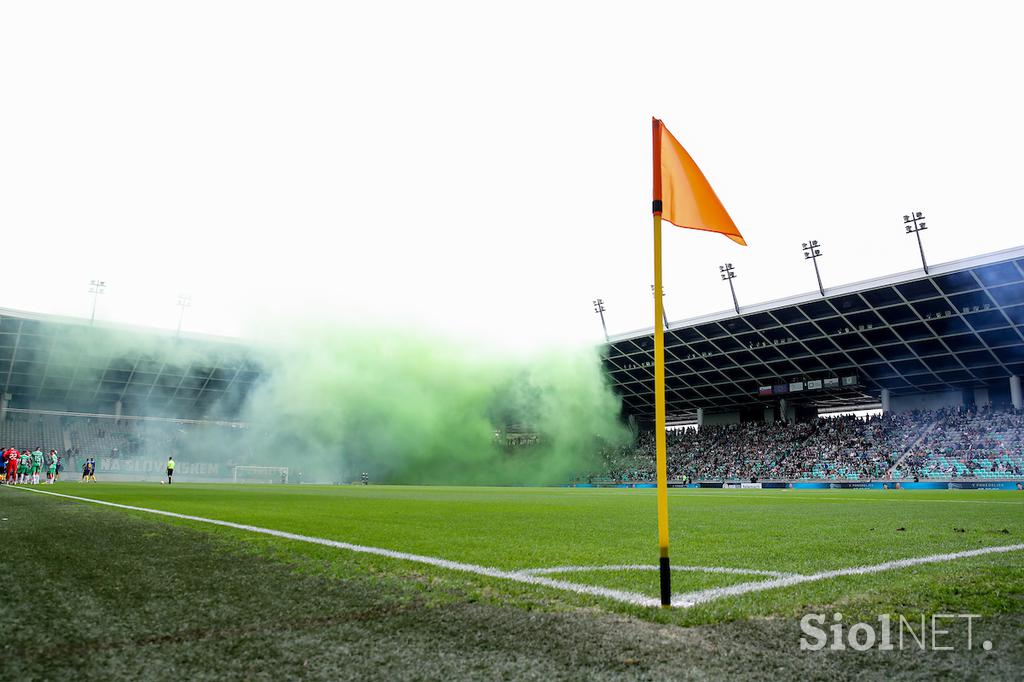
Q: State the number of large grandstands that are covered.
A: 2